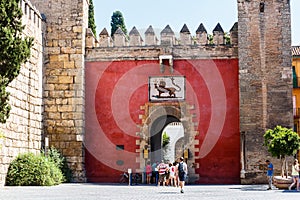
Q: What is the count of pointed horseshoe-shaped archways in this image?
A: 1